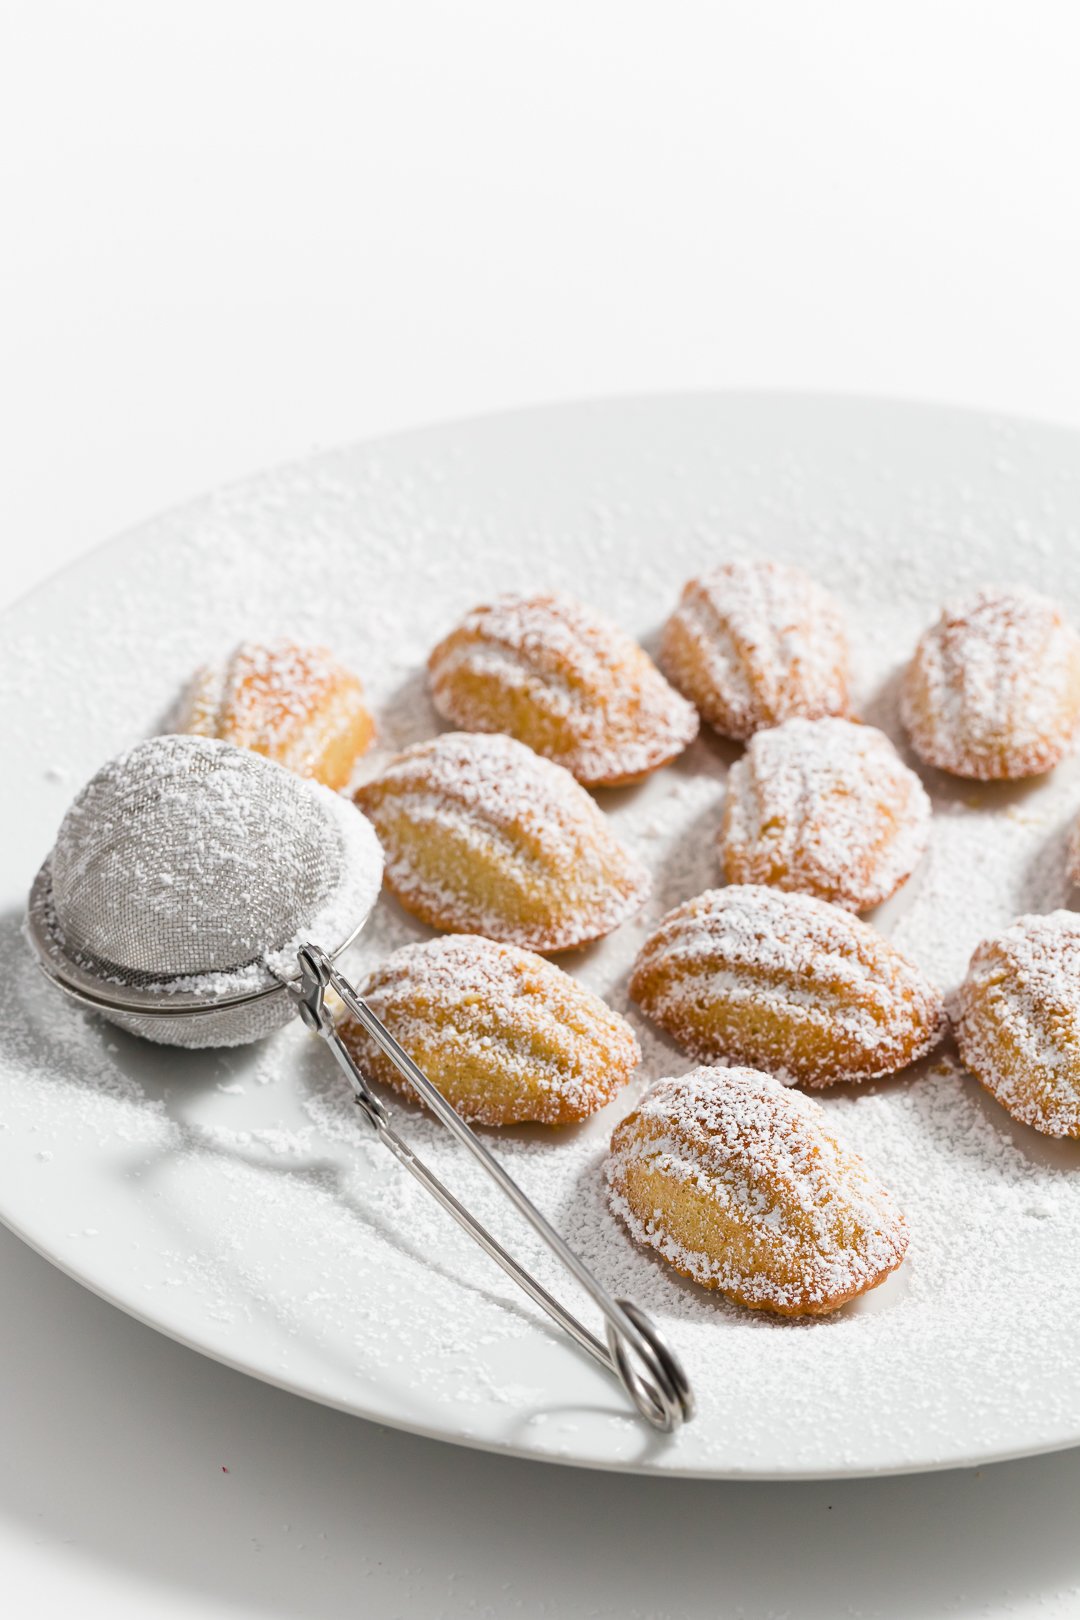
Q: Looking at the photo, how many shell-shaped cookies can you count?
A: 11